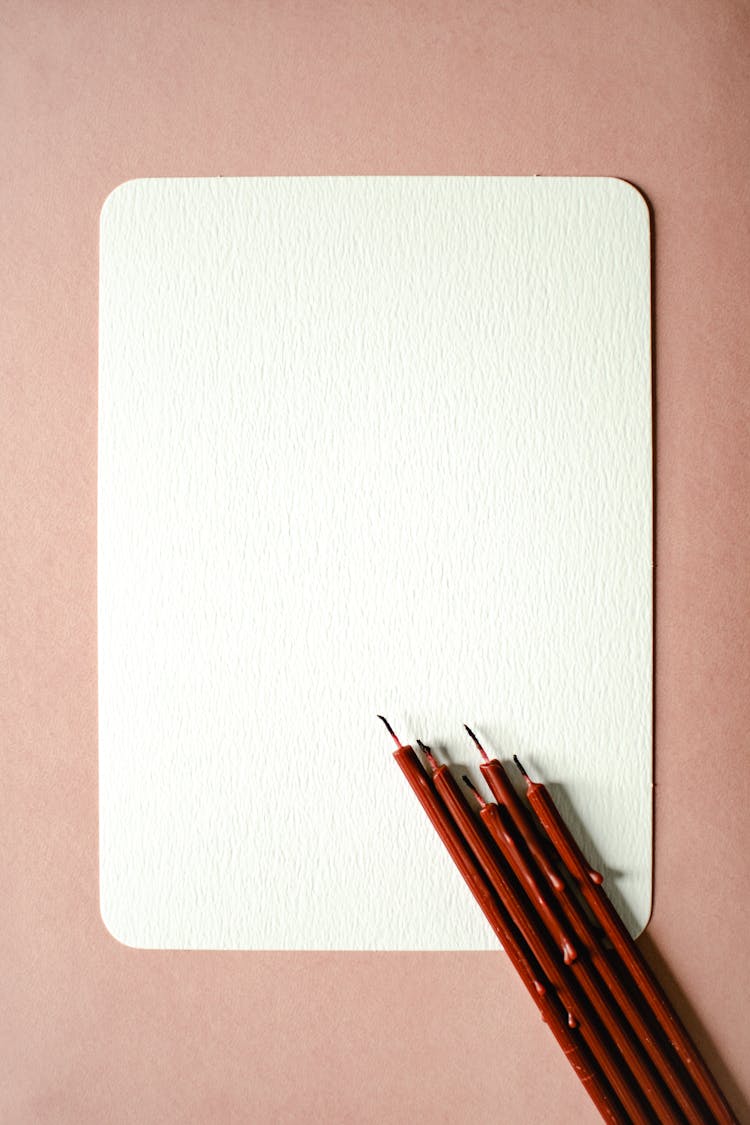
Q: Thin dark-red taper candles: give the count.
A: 5